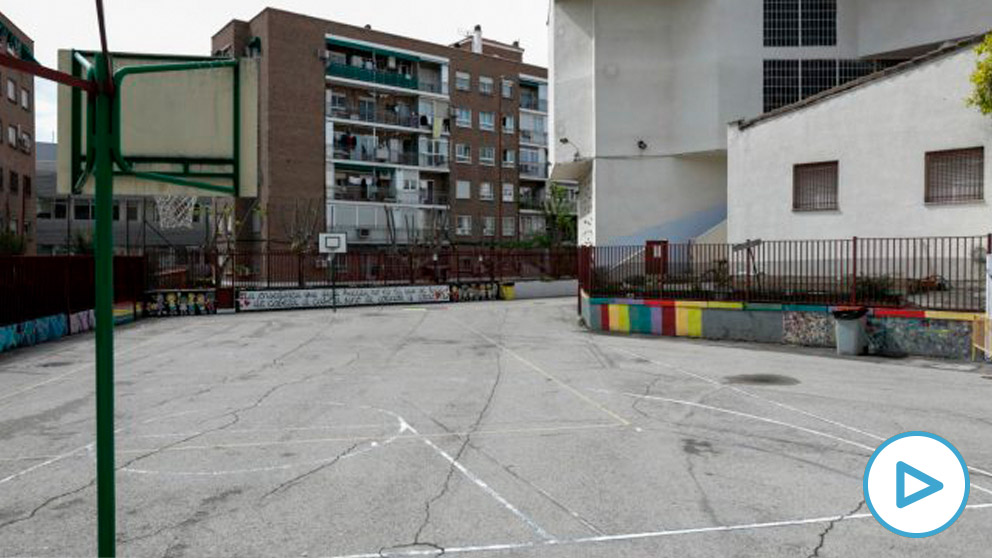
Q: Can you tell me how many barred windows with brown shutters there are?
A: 2